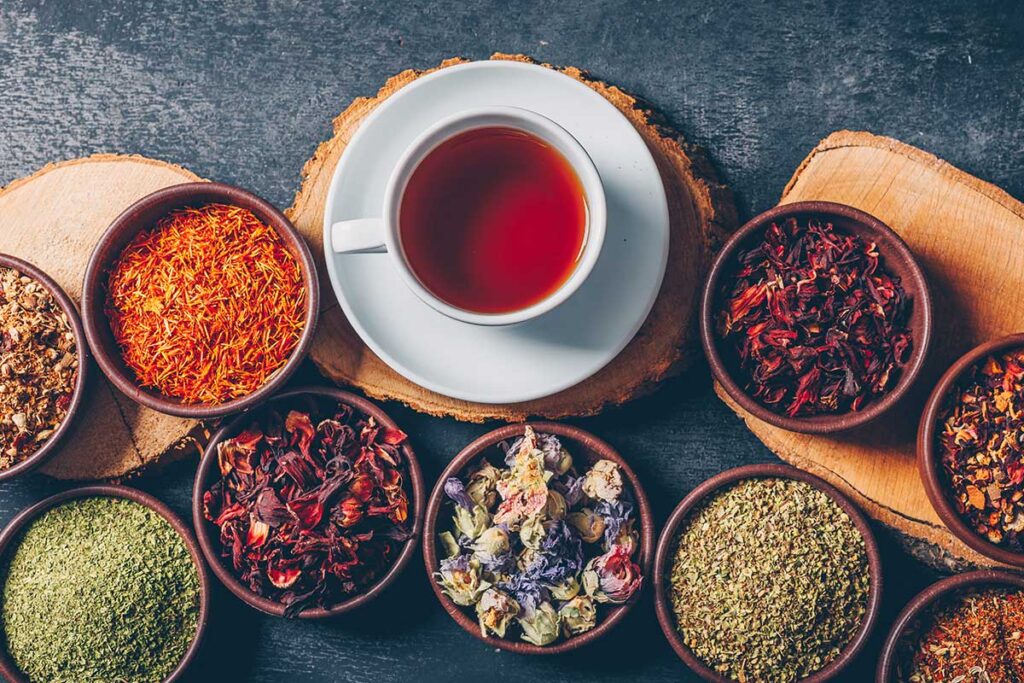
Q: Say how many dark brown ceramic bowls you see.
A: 9